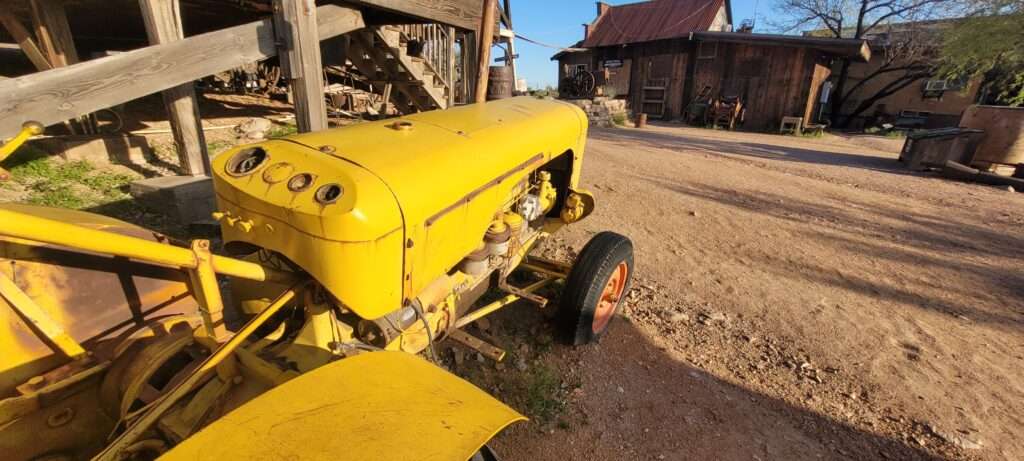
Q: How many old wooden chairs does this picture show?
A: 2